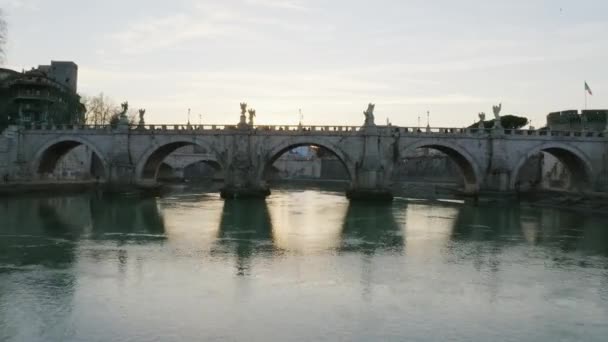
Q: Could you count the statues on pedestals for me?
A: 7